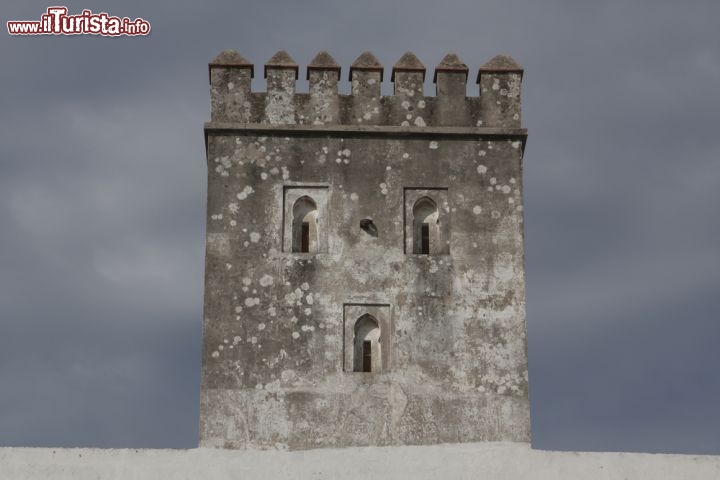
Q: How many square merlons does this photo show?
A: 7